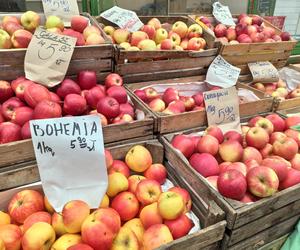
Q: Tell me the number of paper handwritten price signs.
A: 8